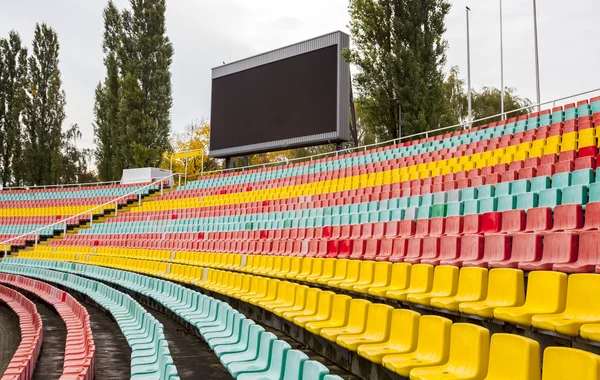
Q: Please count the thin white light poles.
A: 3